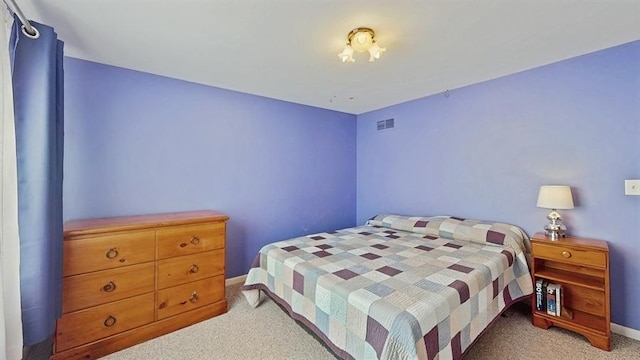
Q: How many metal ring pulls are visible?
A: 6